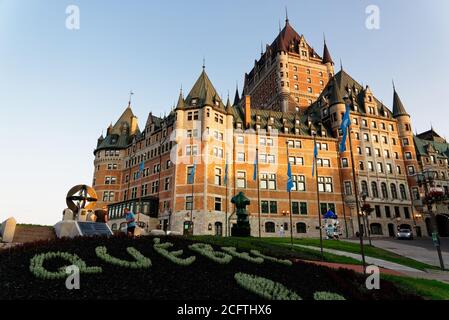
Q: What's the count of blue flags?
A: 7